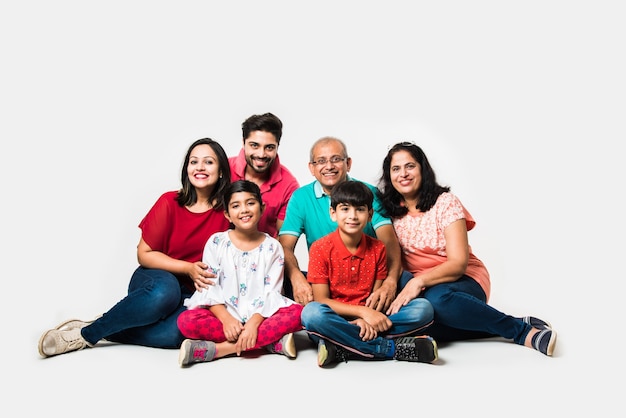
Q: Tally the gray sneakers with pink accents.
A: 2